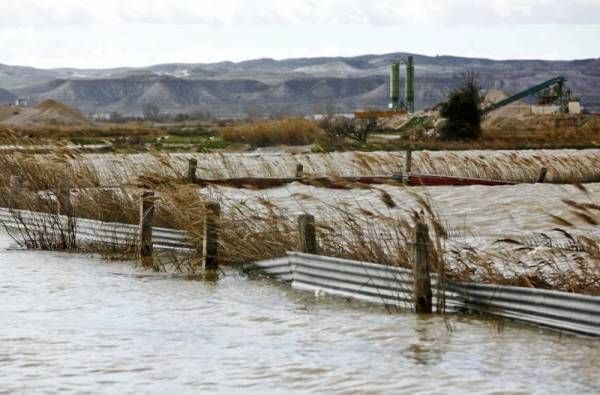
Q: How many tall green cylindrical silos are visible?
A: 2